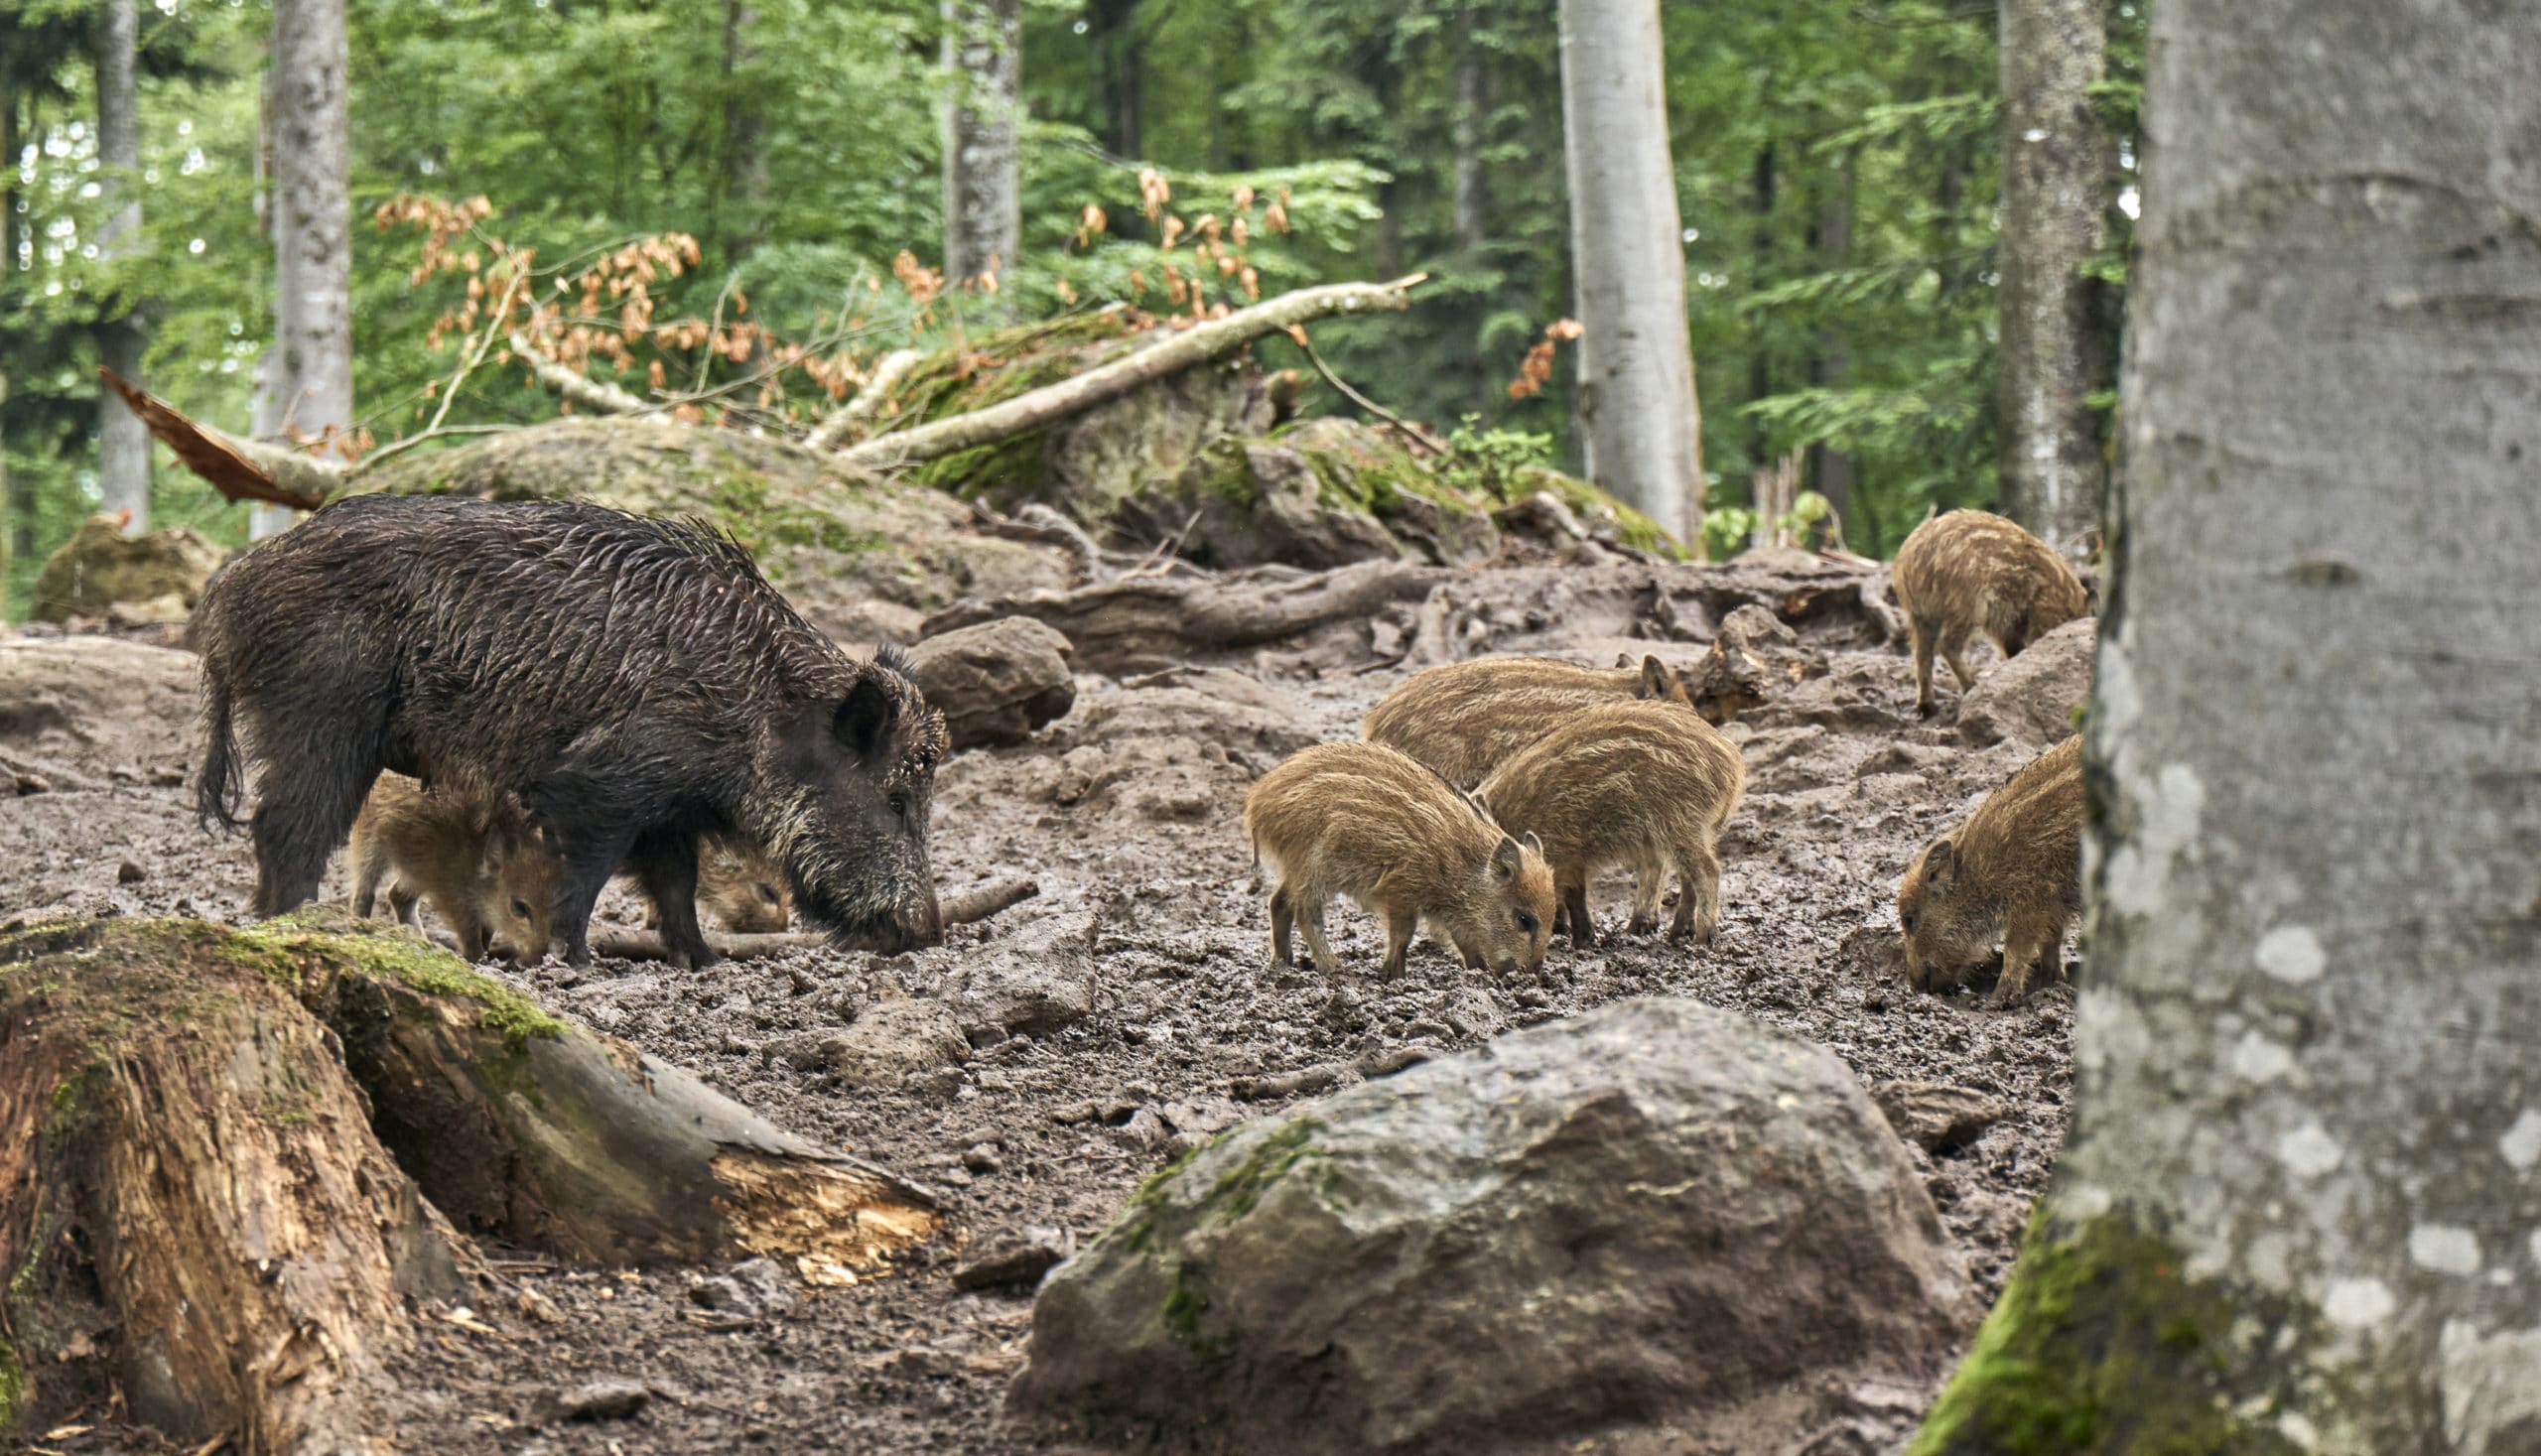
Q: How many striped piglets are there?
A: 7